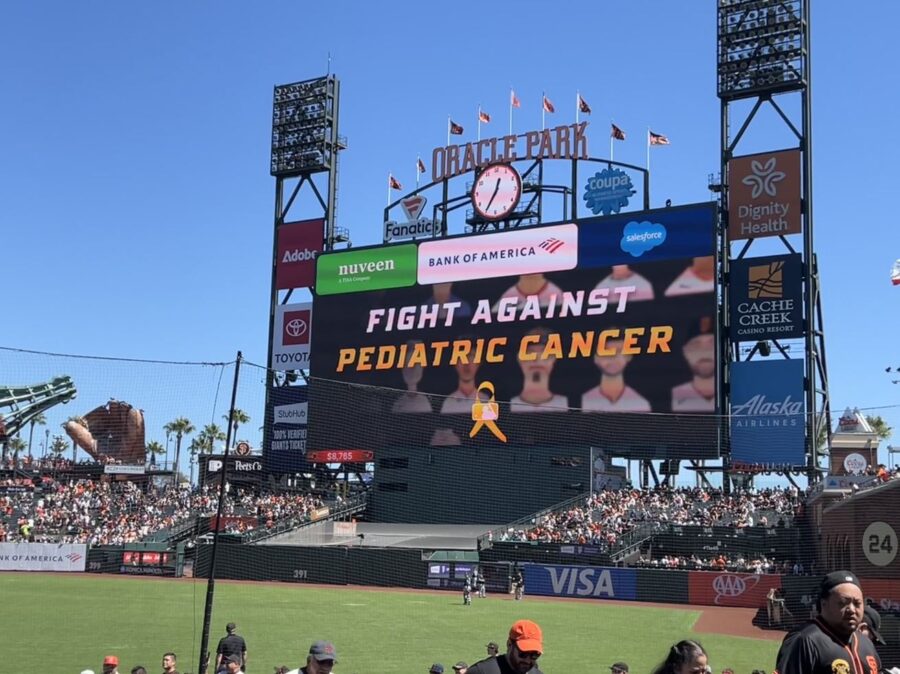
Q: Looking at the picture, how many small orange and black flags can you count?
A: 9